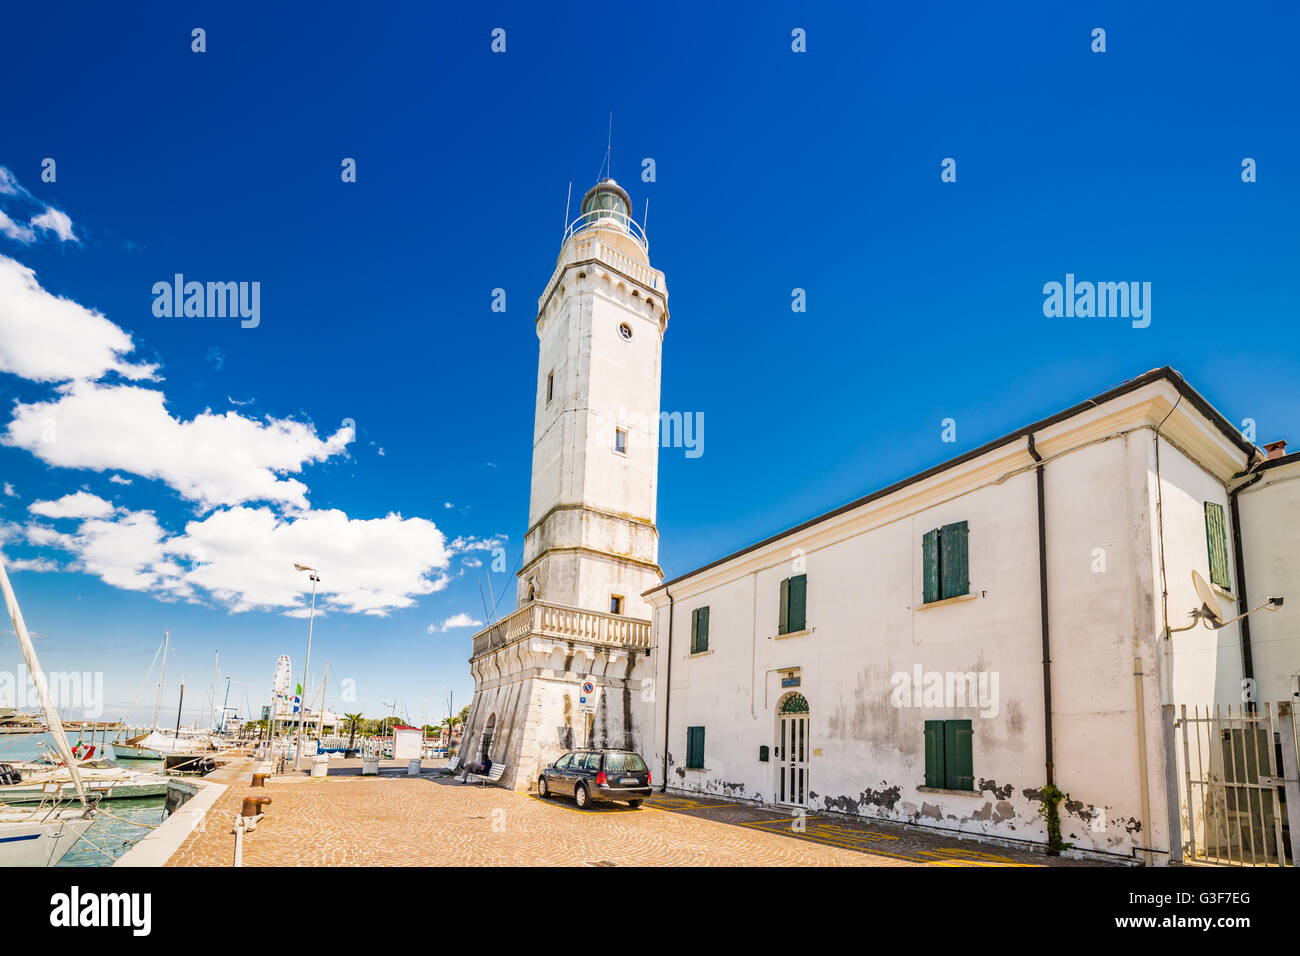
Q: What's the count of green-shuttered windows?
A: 6